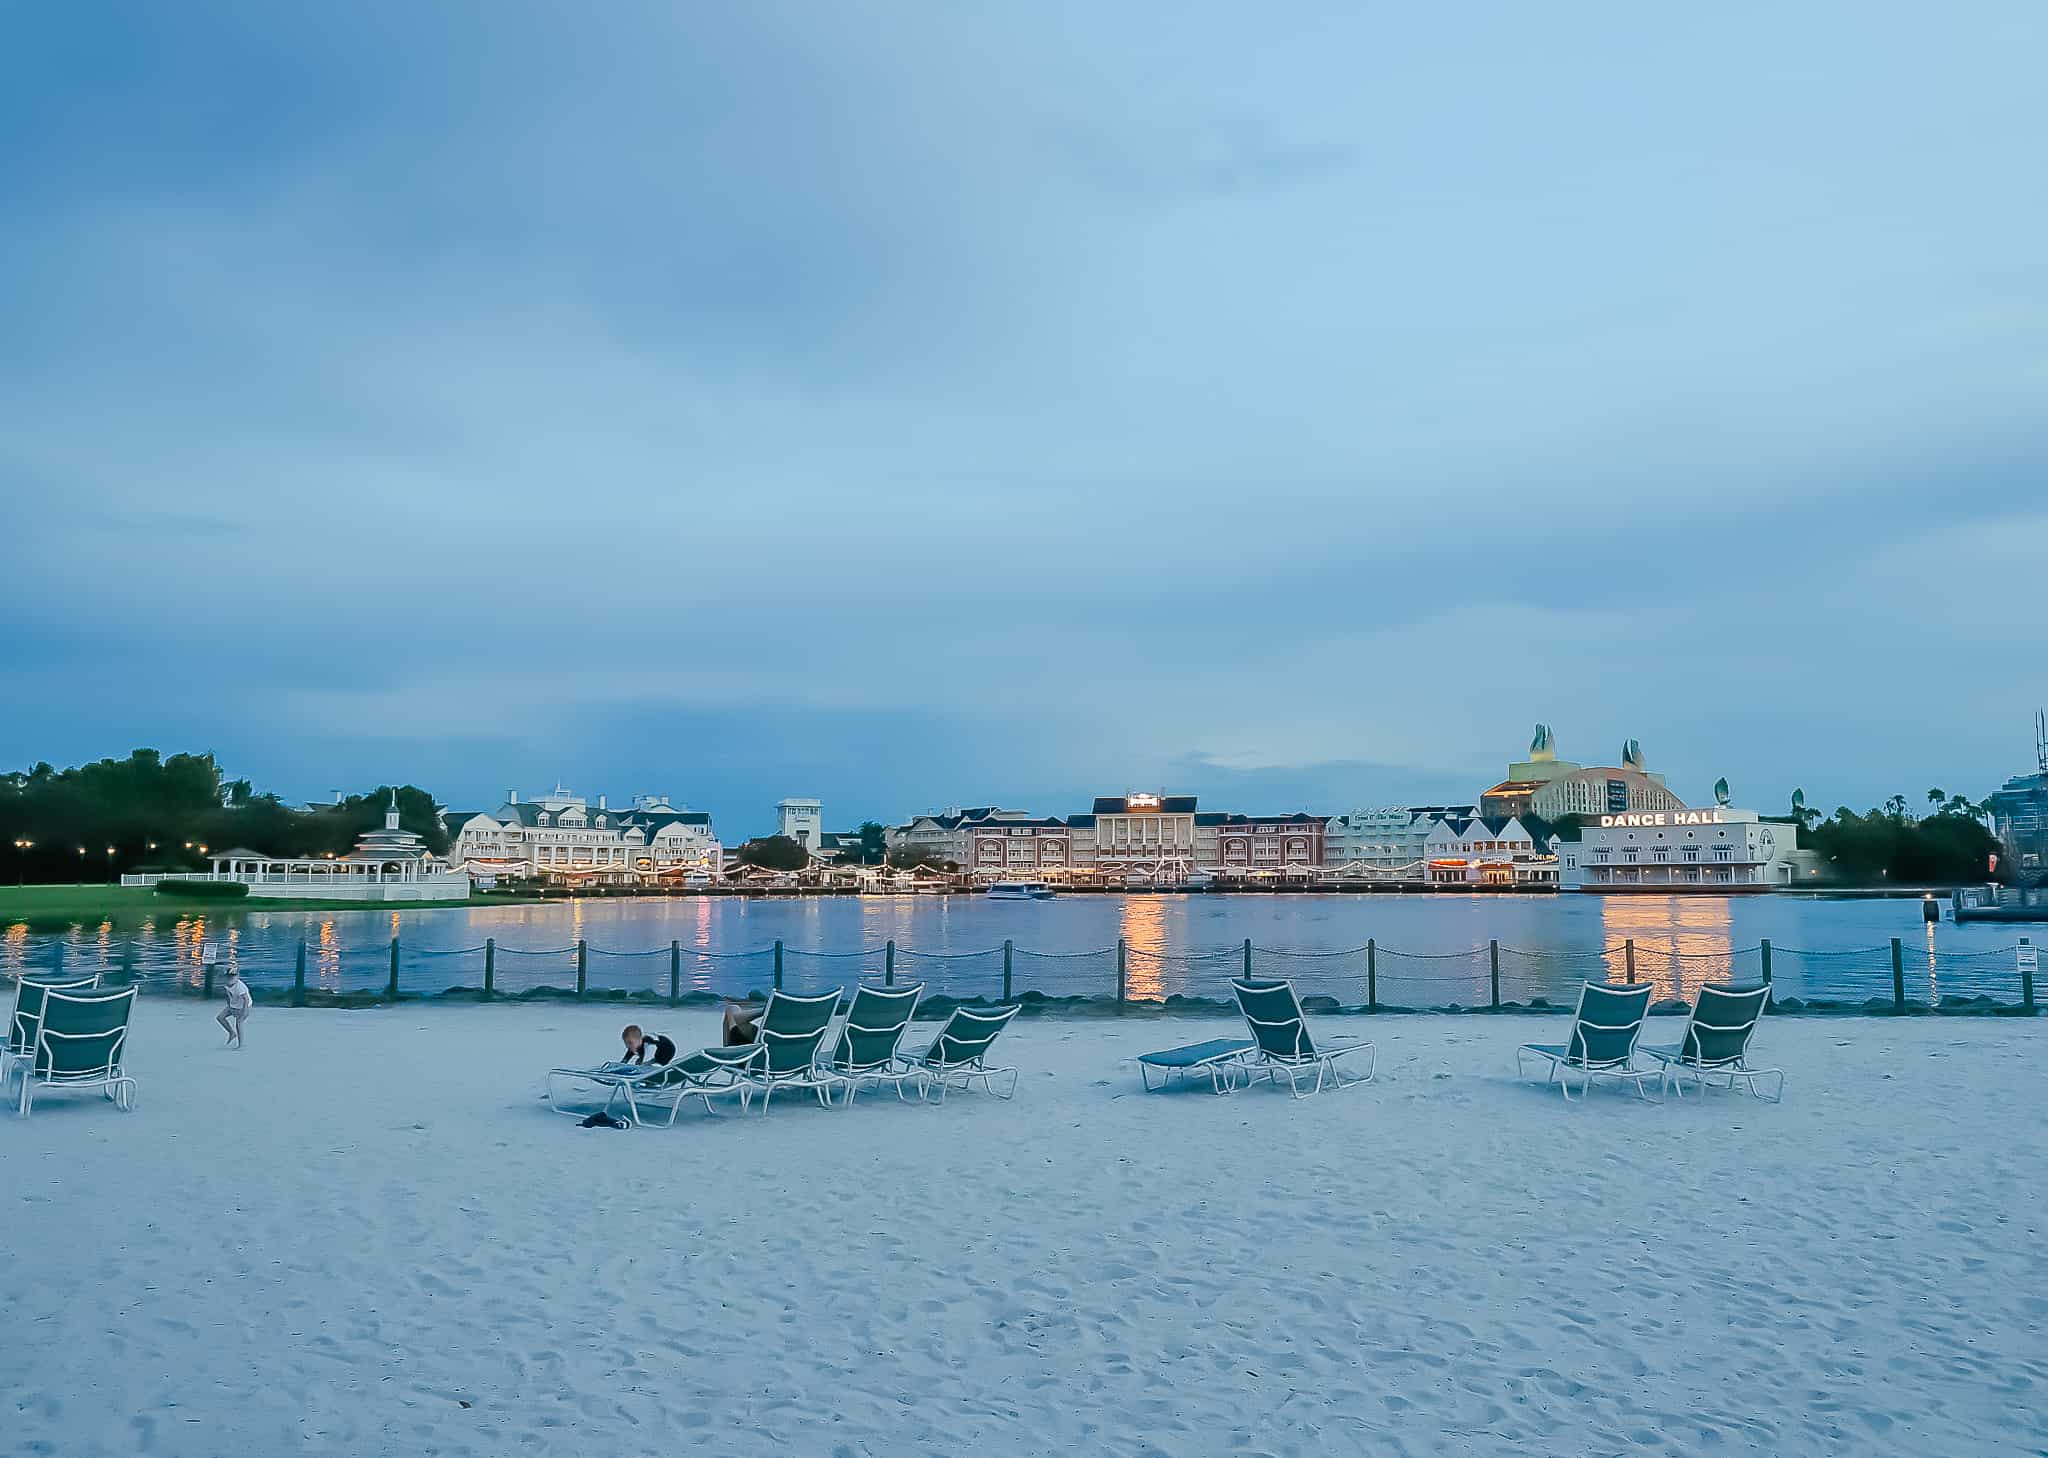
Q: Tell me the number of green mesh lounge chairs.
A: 10